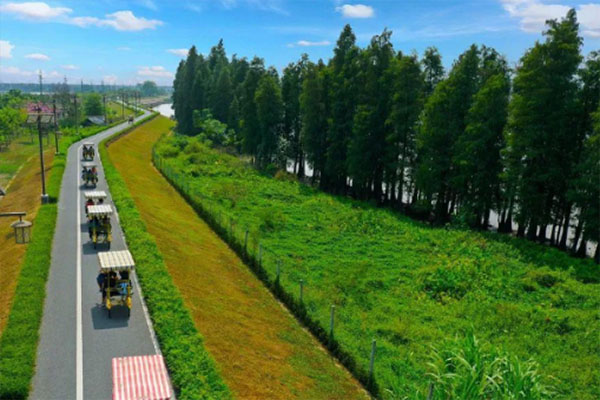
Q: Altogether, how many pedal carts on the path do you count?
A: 6